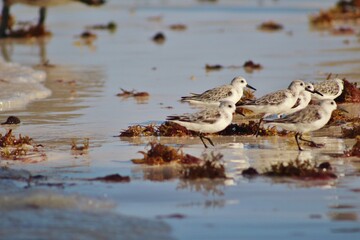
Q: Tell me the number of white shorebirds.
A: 6